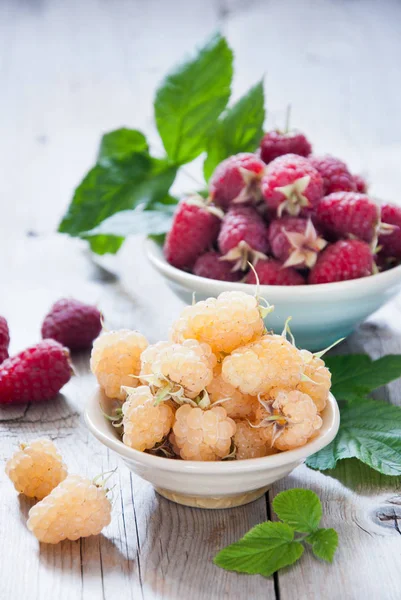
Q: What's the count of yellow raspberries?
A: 12